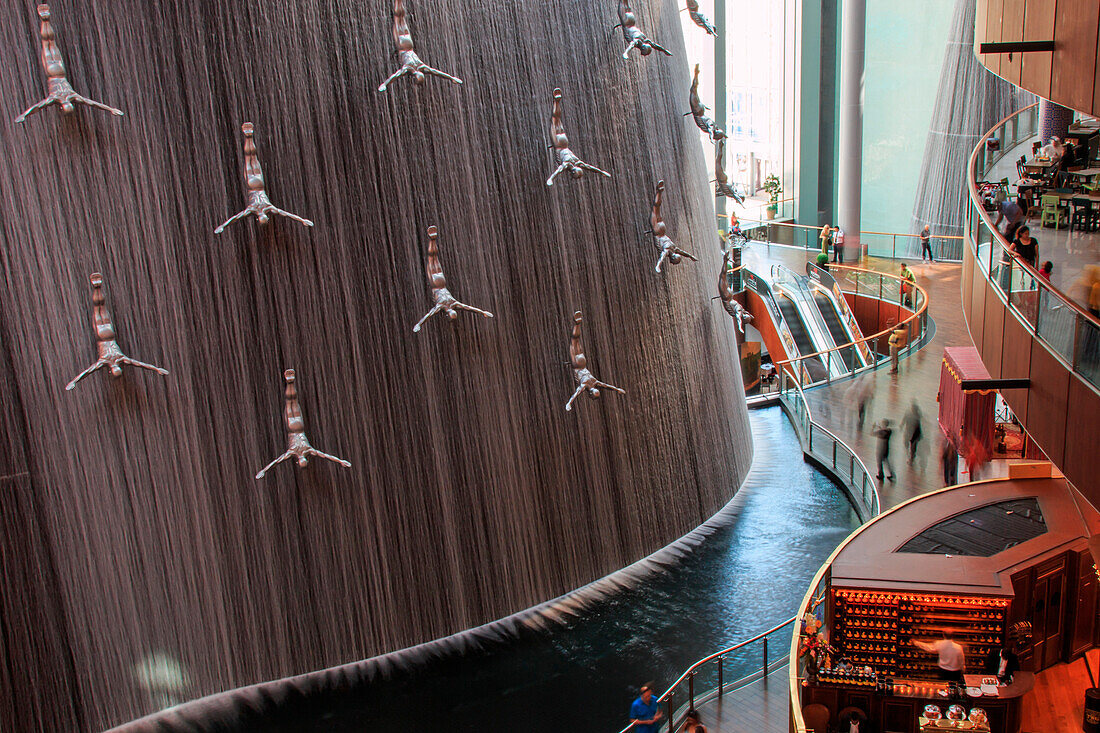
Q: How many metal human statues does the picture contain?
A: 14